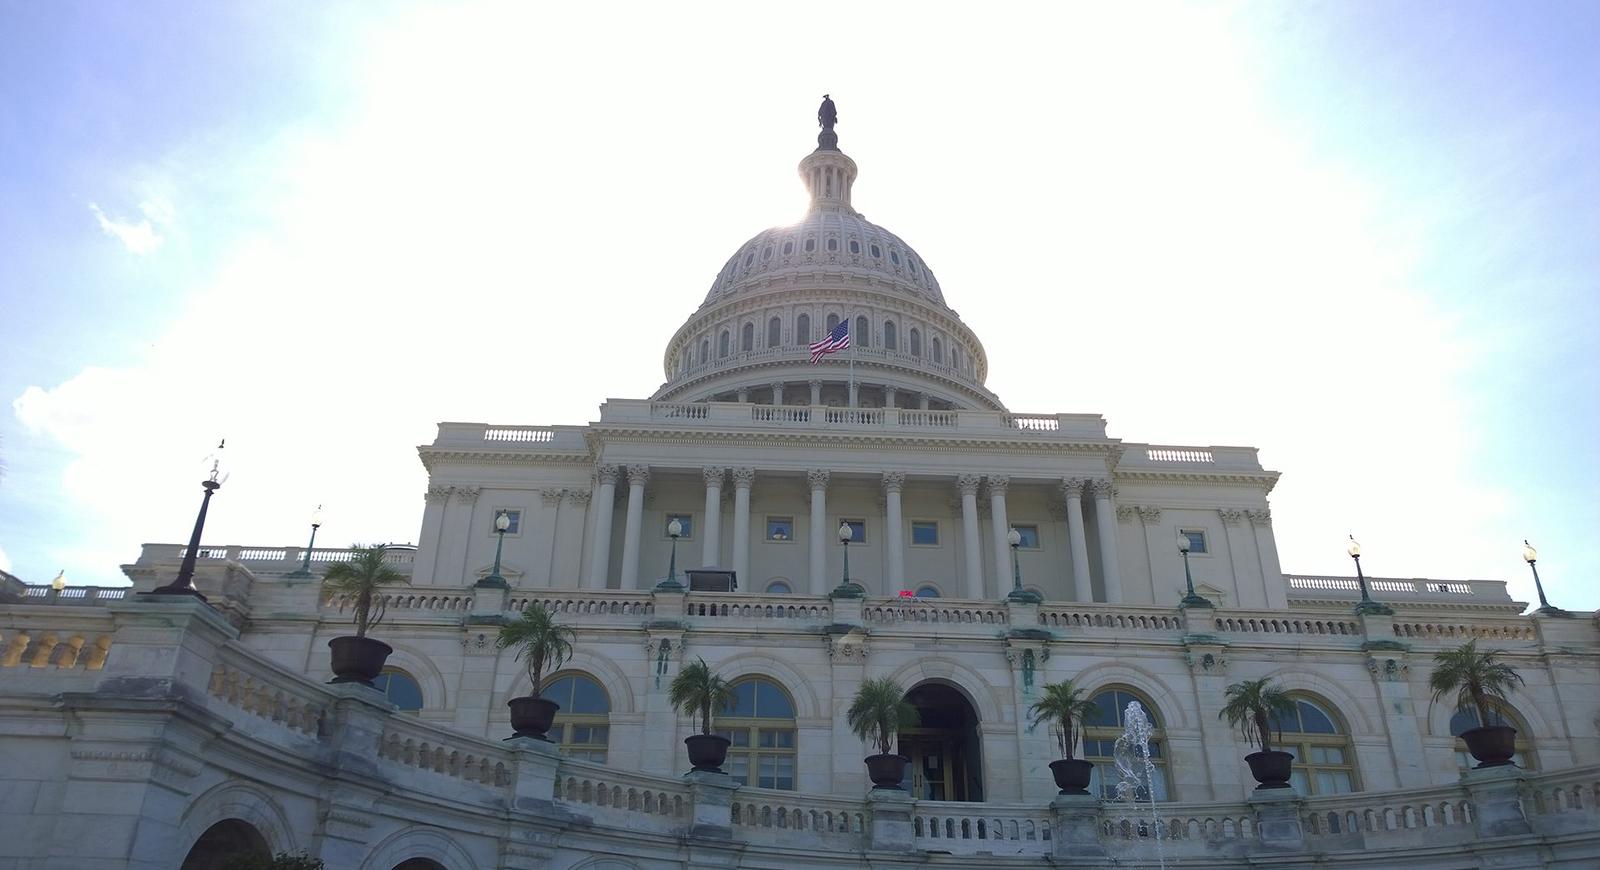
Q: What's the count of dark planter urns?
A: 7